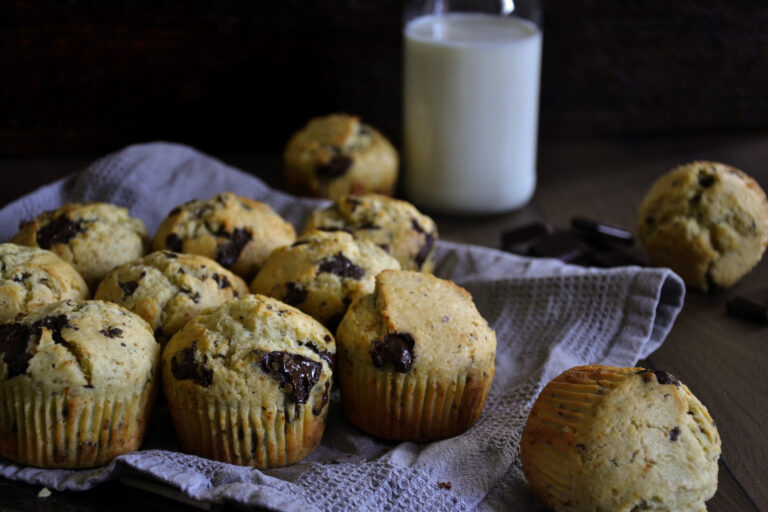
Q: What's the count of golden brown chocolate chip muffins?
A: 12